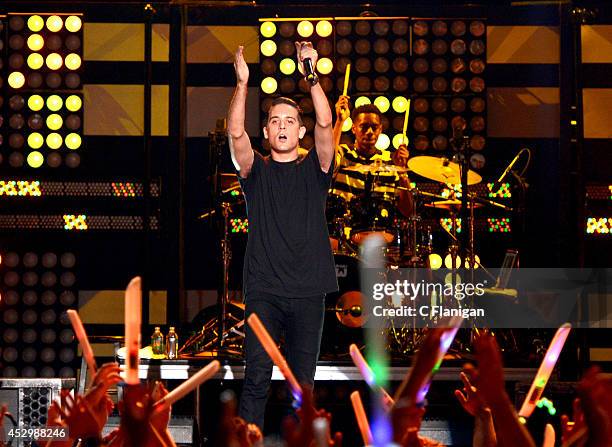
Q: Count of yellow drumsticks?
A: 2